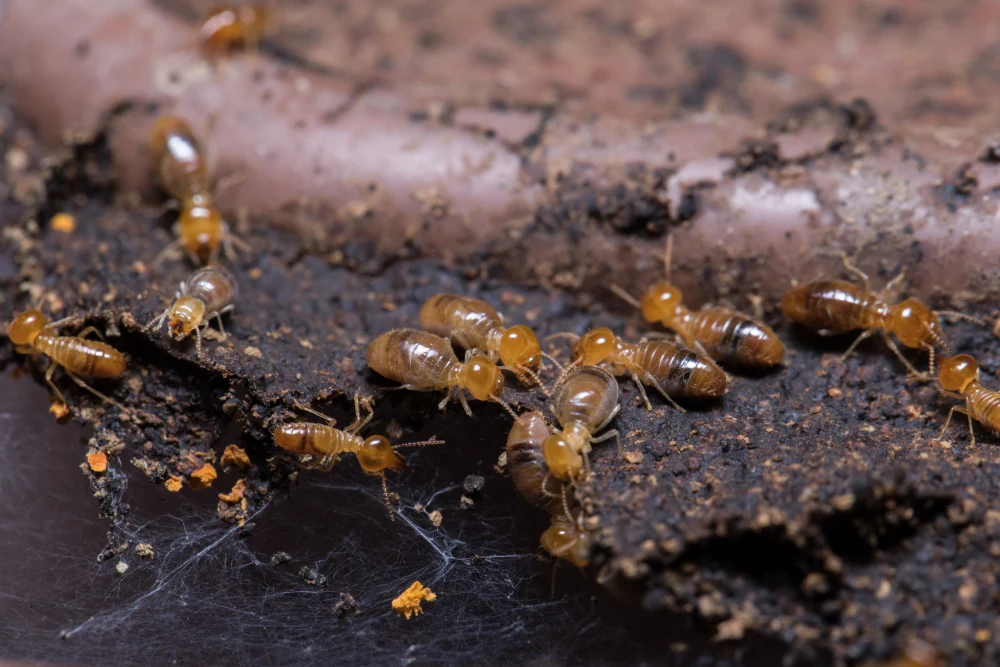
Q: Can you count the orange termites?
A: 13